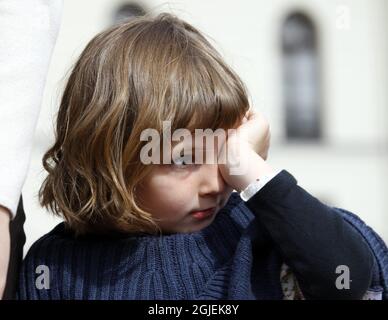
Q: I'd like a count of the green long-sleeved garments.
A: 0